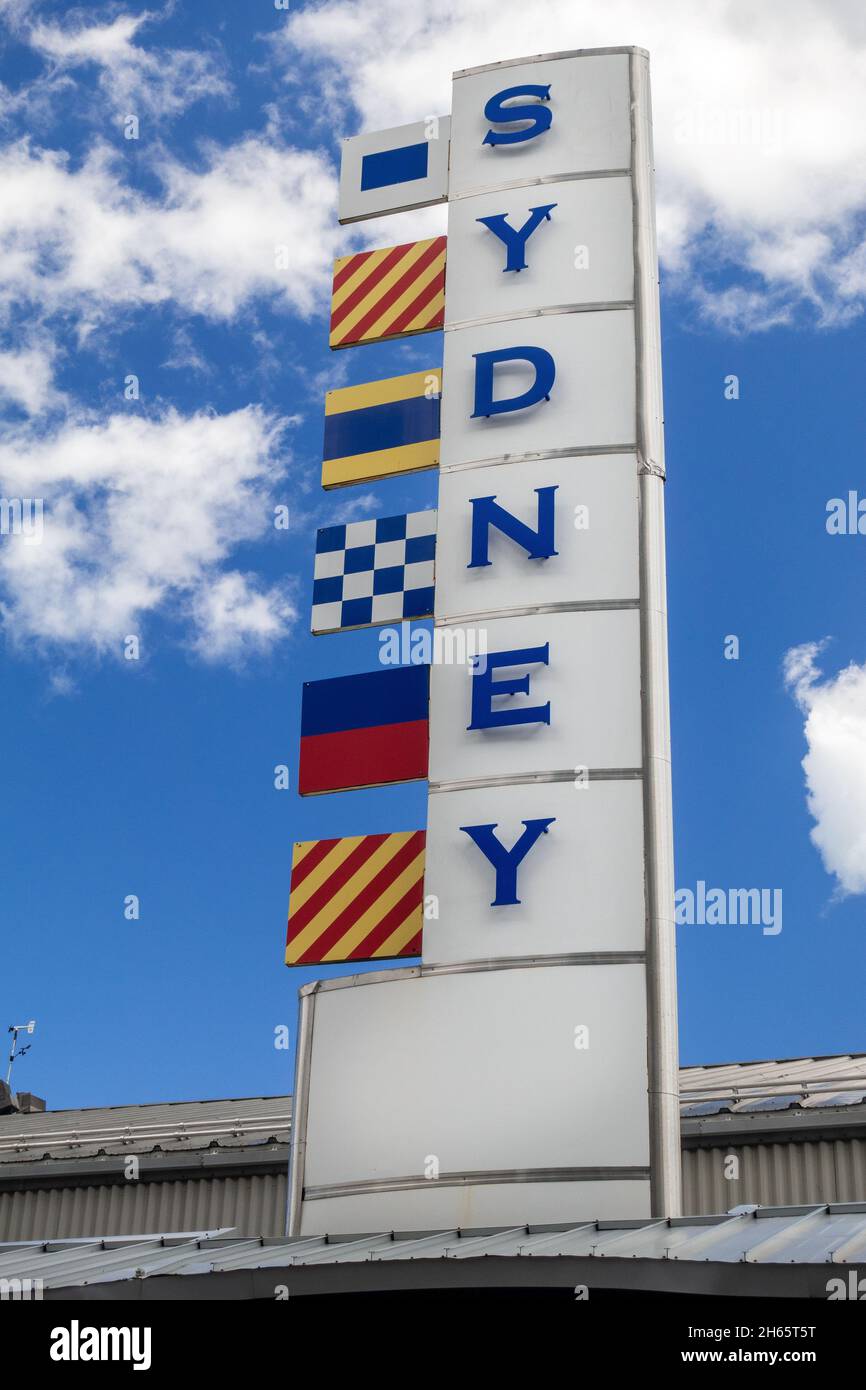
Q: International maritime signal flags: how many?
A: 6